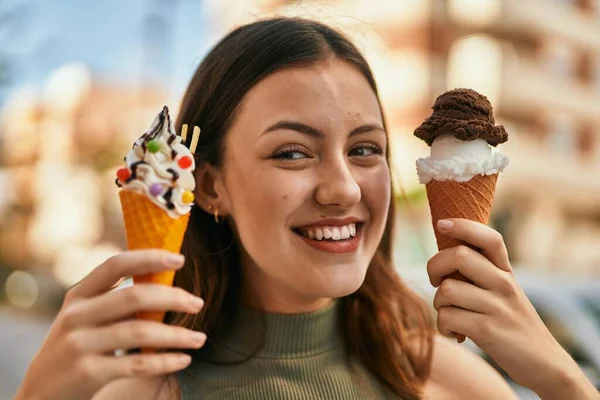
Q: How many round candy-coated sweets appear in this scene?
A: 5